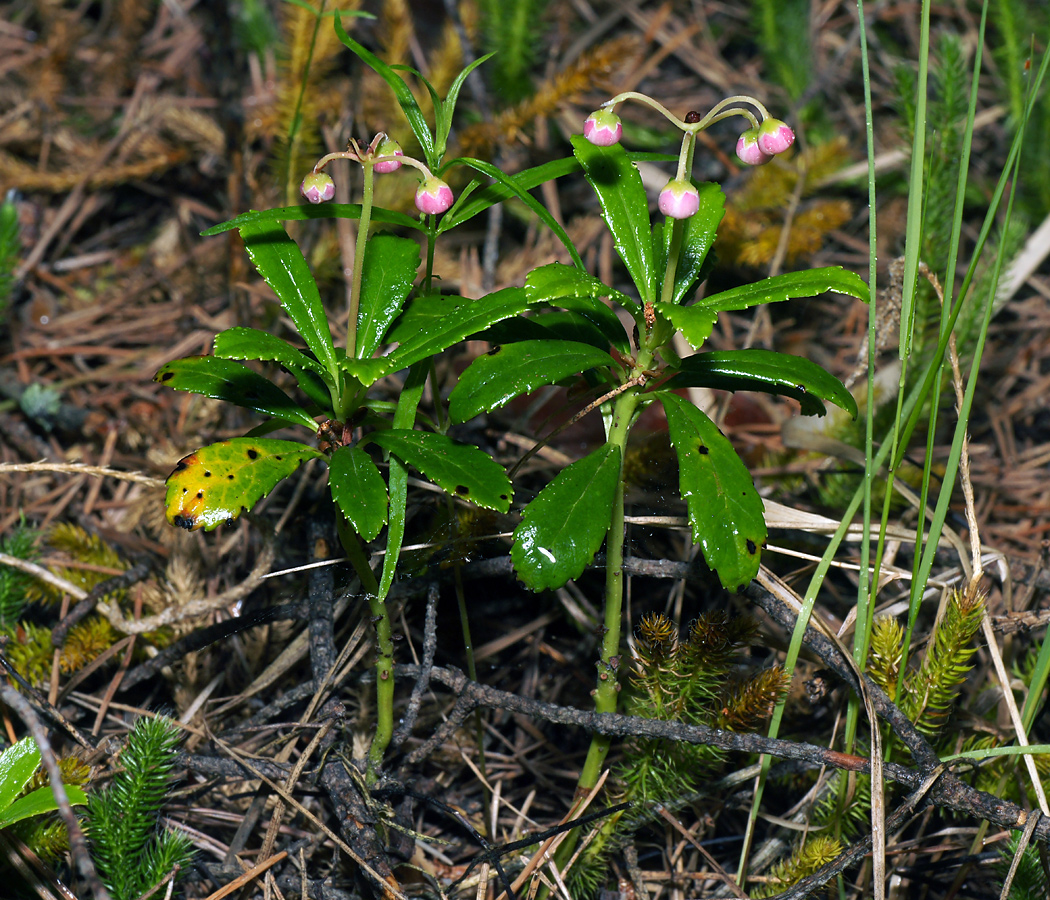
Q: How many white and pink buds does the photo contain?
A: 7